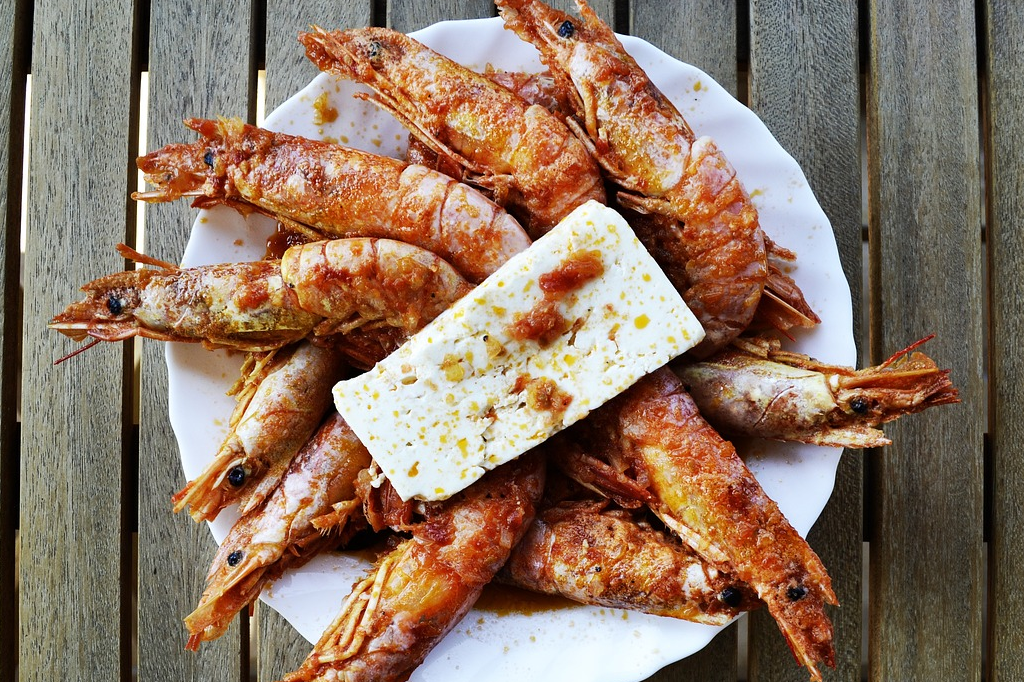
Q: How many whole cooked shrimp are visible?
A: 10